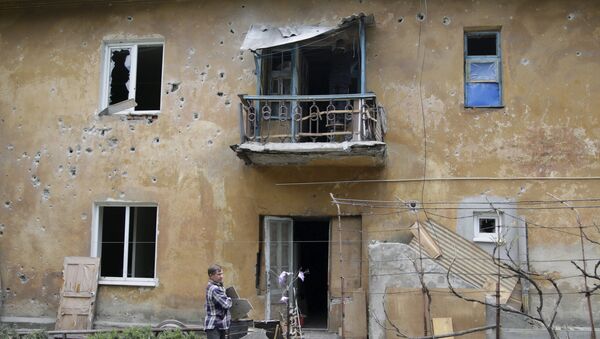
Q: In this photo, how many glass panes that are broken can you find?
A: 1